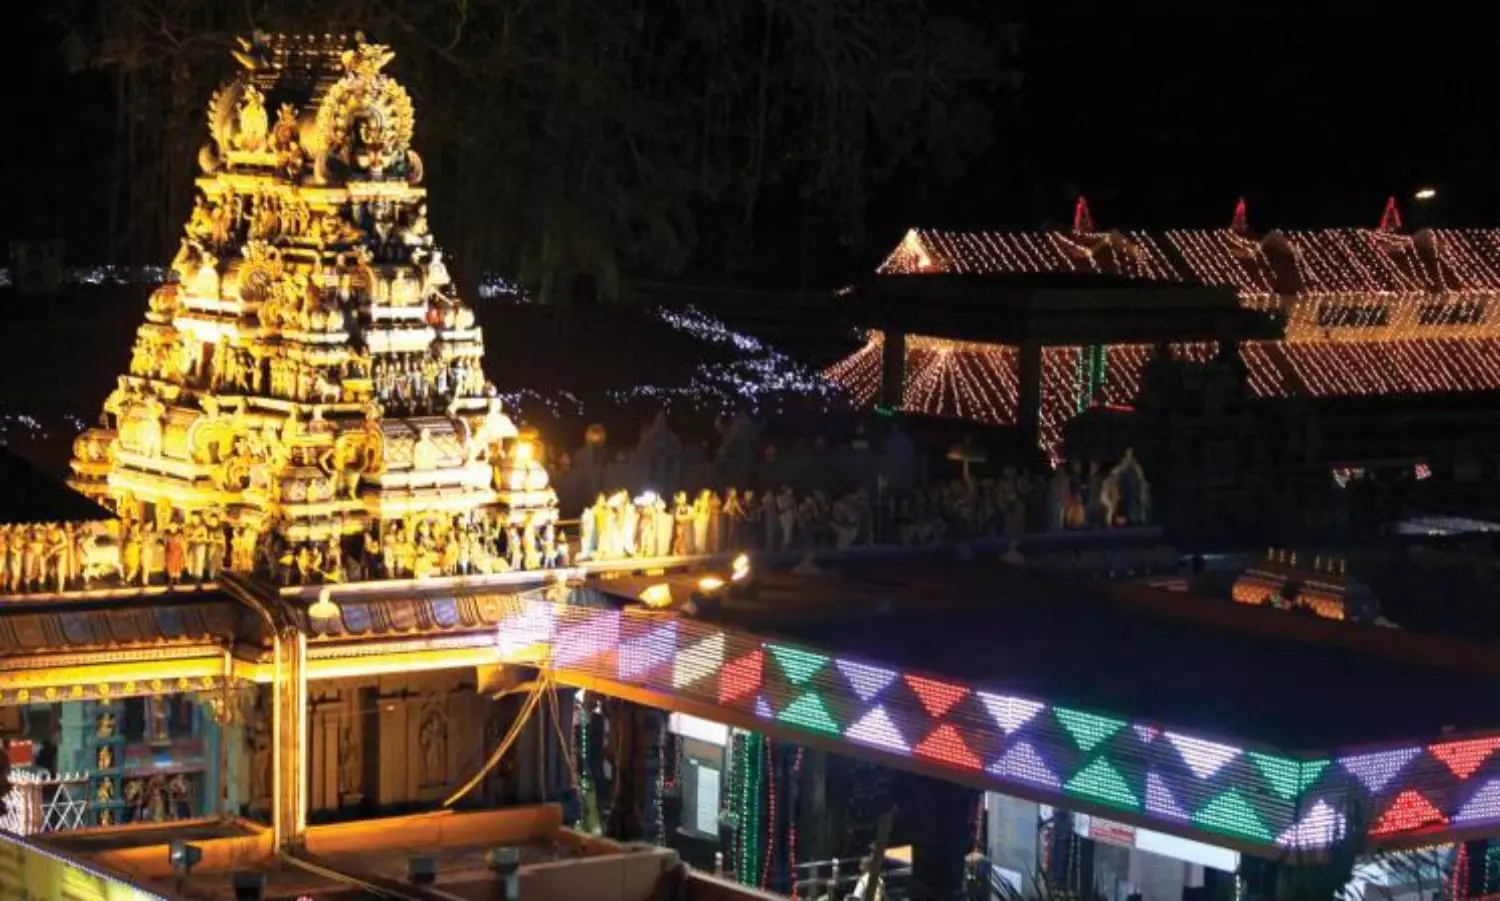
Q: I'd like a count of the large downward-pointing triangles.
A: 9